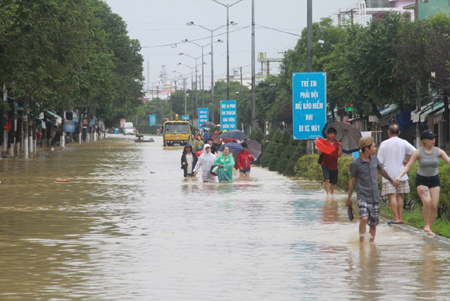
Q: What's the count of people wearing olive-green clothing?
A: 2